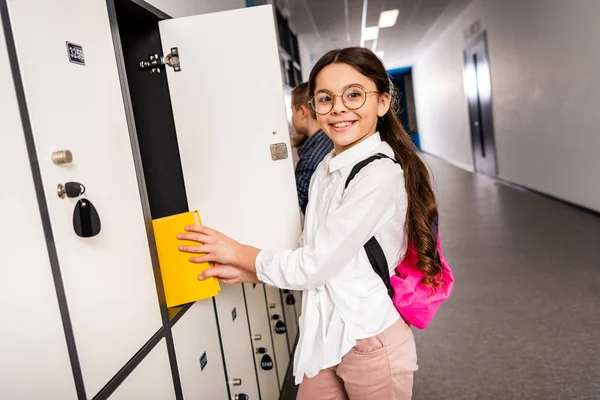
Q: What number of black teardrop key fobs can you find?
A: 4